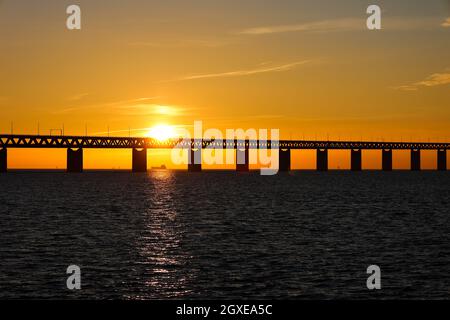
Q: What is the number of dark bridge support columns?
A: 11